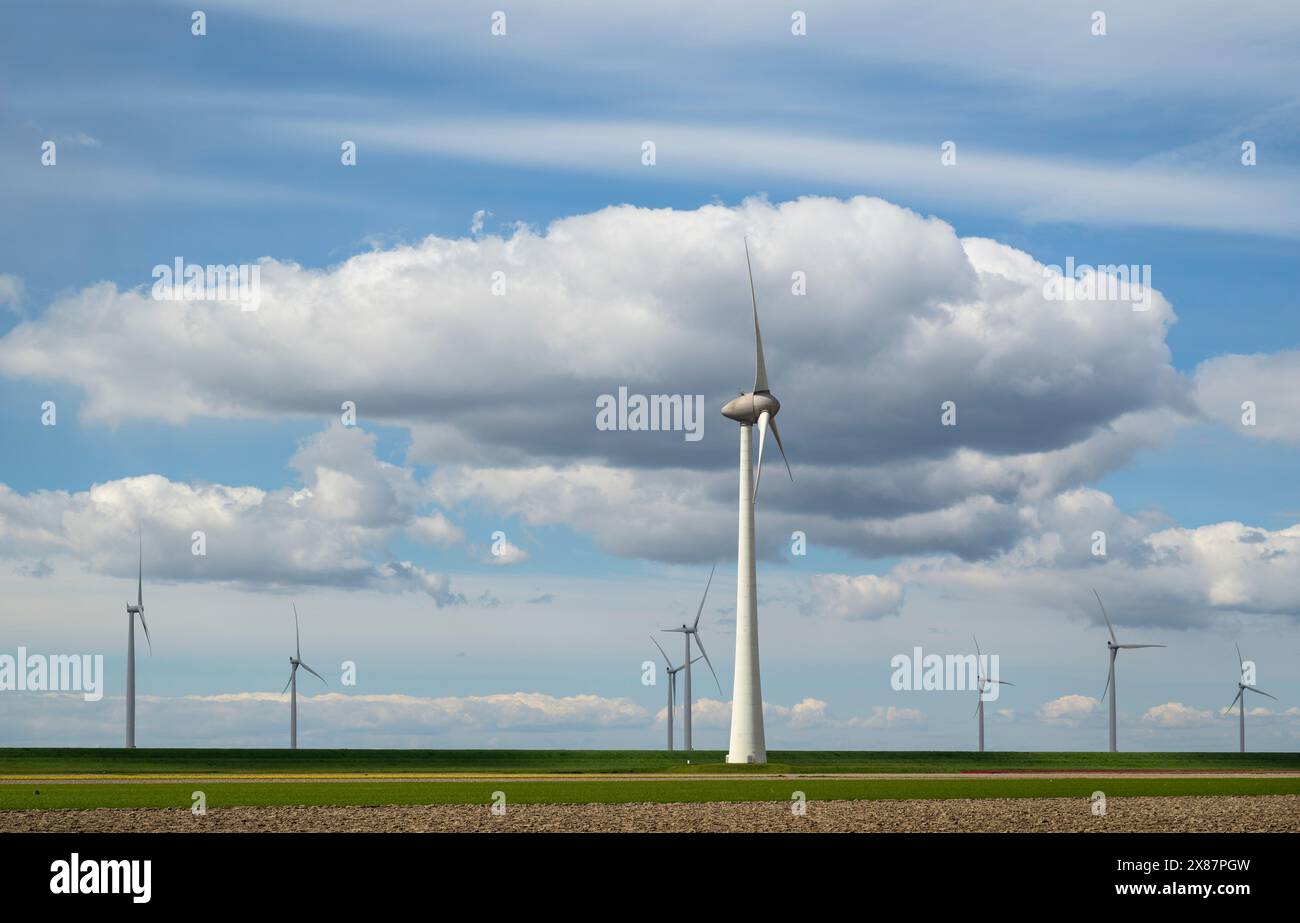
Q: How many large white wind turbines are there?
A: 1